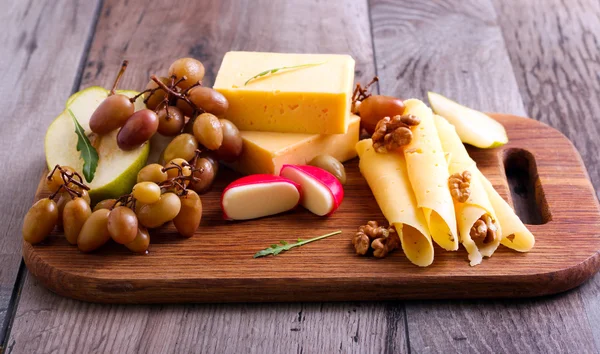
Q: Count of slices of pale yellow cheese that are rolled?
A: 4